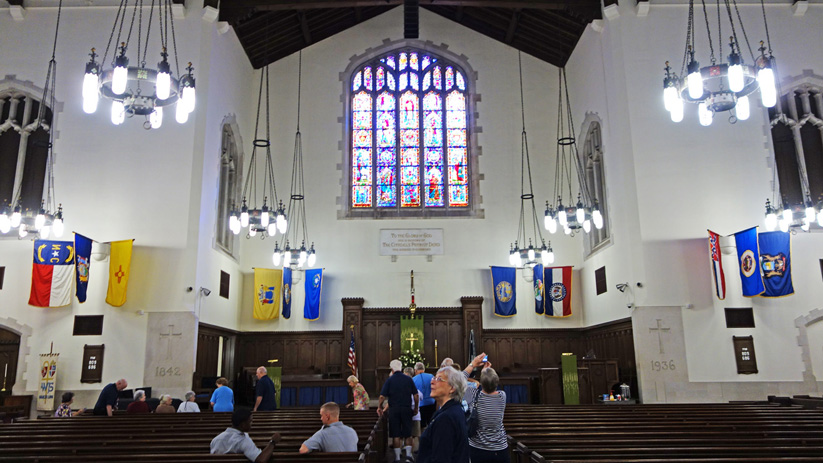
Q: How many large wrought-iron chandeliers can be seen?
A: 8